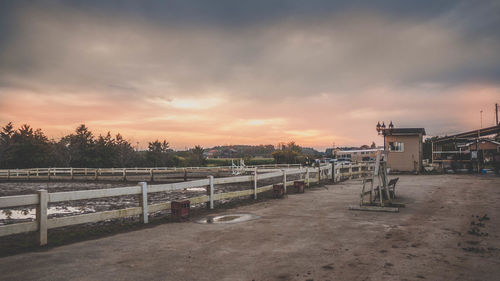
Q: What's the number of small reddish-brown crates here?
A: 3